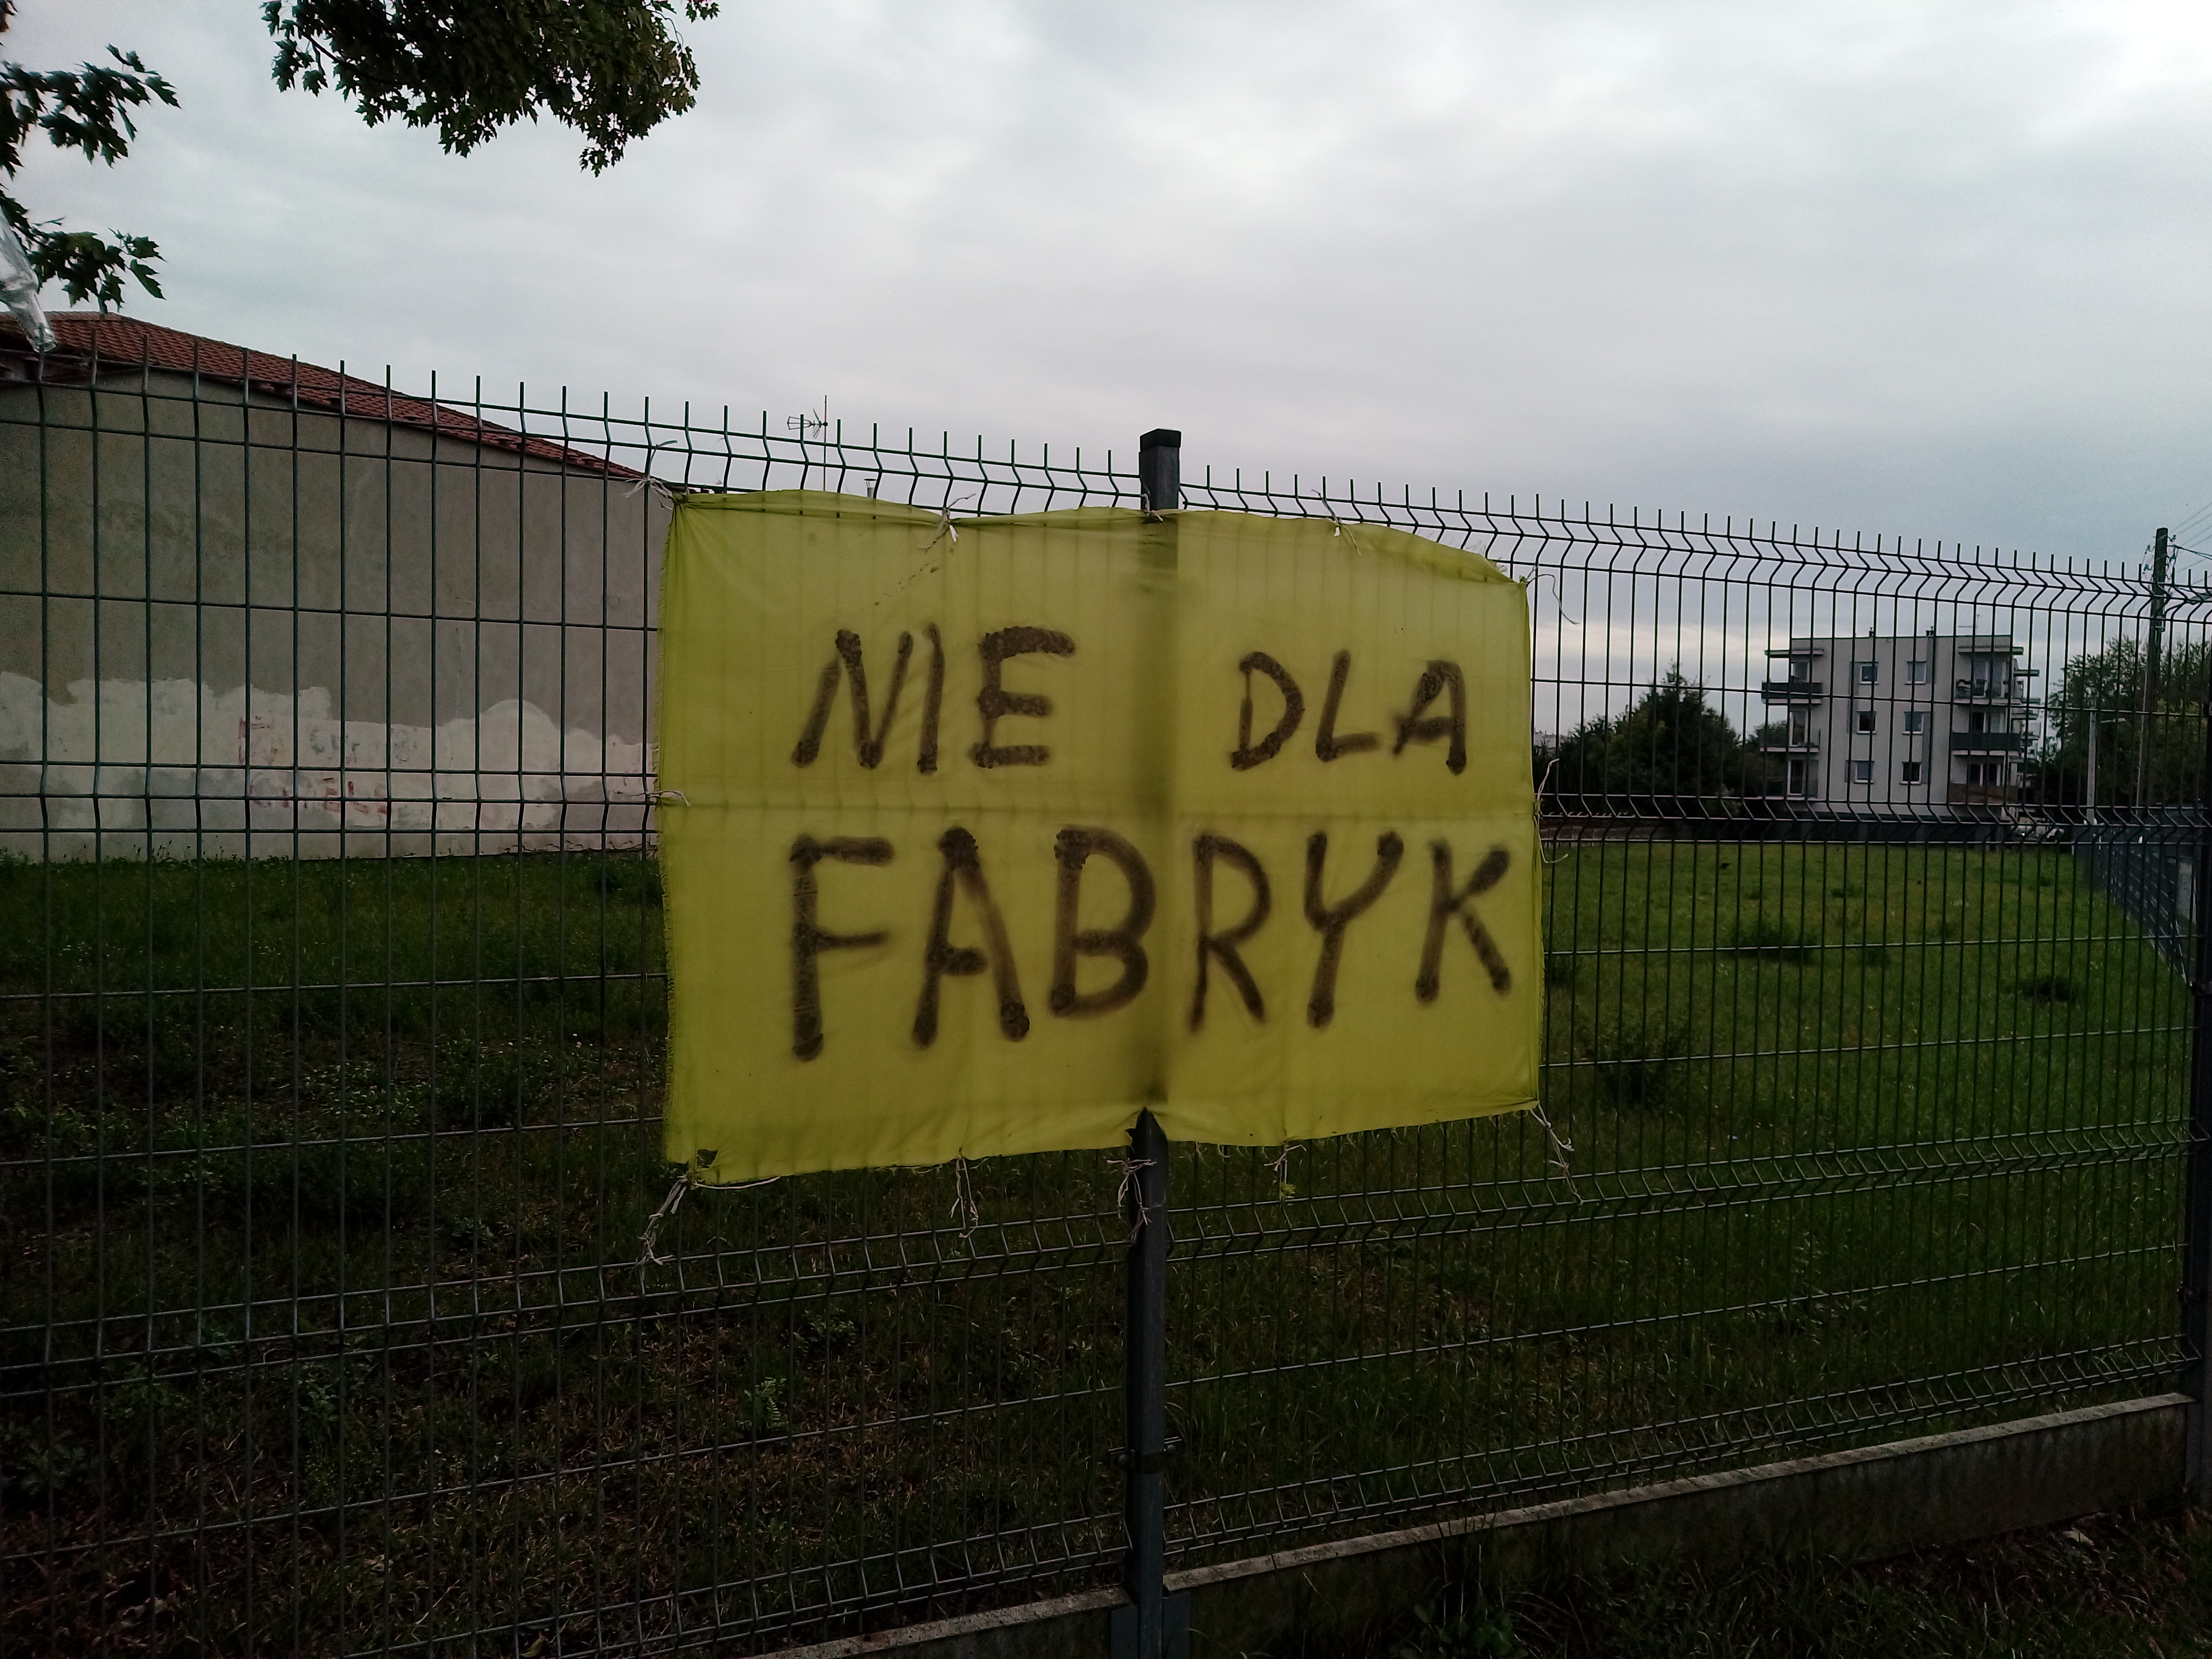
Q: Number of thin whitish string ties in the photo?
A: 12